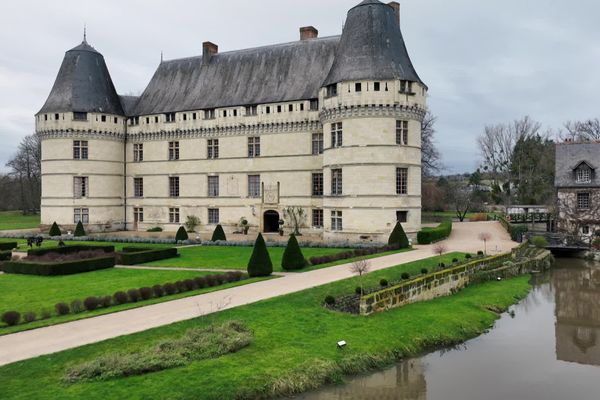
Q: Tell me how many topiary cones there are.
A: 7